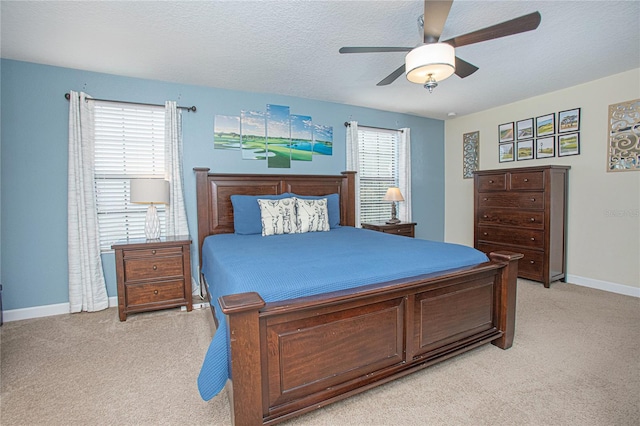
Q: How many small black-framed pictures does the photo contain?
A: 8